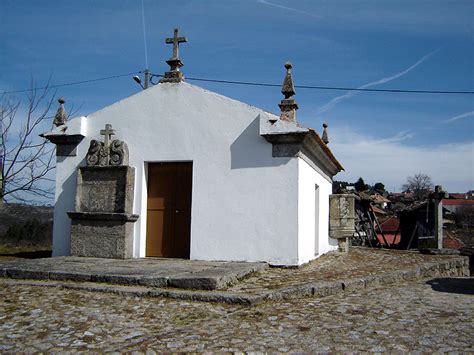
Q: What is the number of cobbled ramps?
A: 1